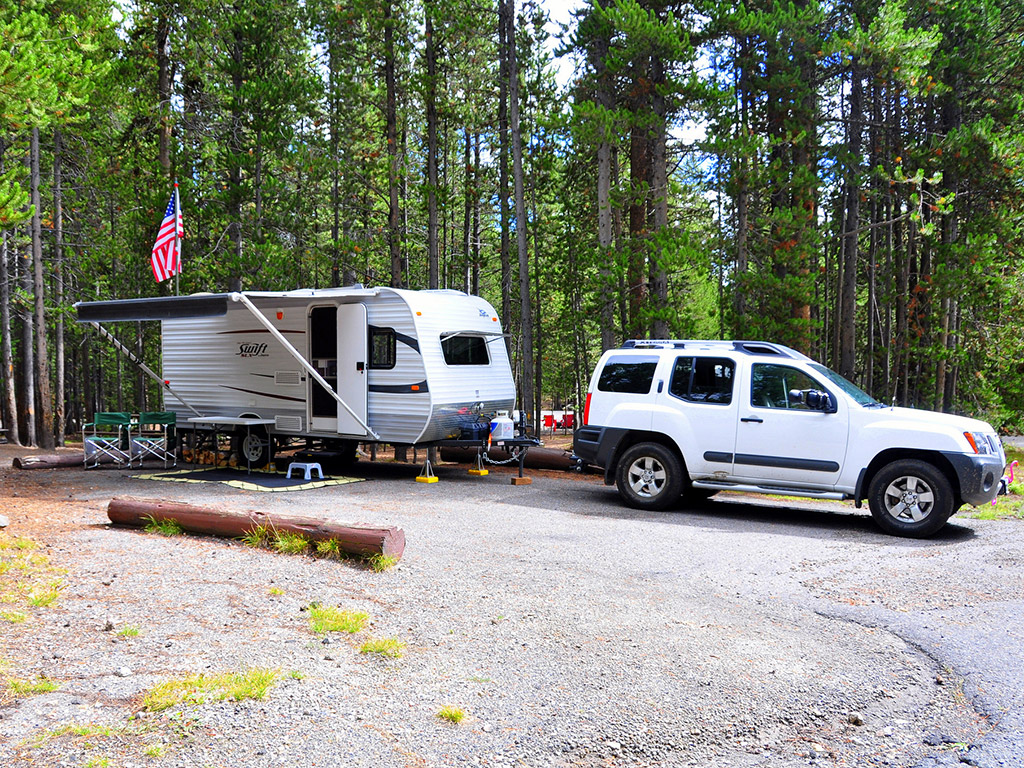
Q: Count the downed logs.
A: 3